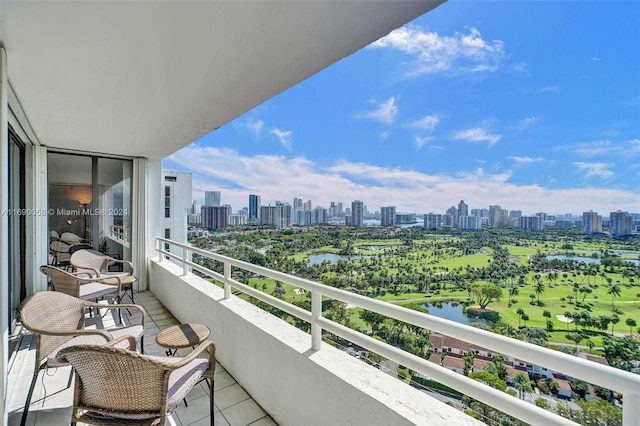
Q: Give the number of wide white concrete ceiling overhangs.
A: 1